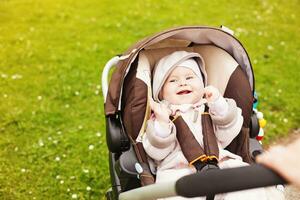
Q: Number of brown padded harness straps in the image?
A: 2